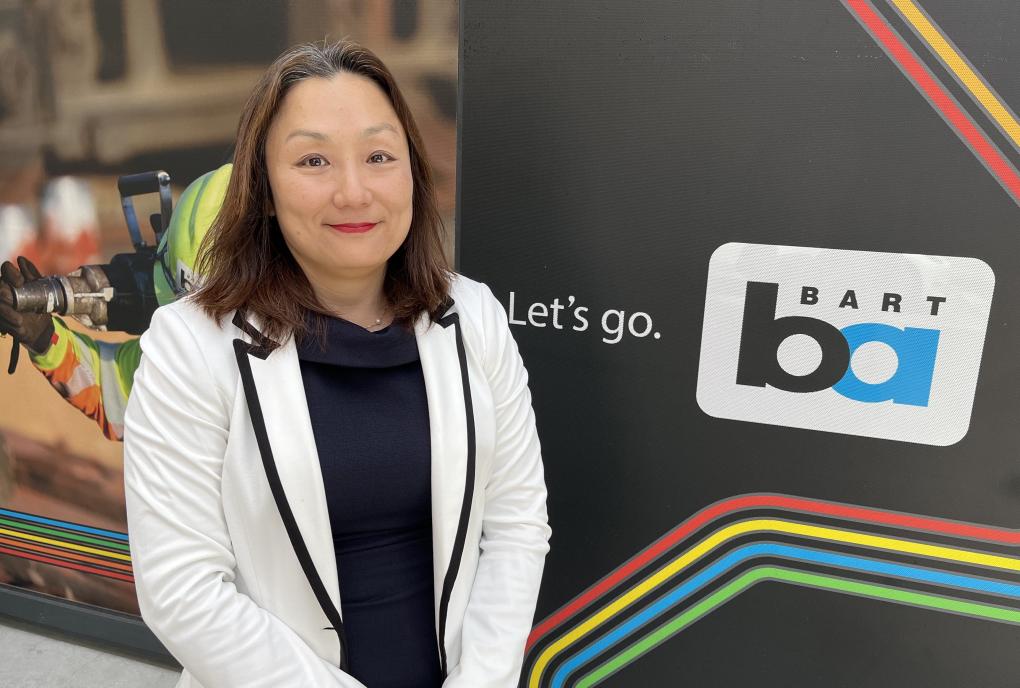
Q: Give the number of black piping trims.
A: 2